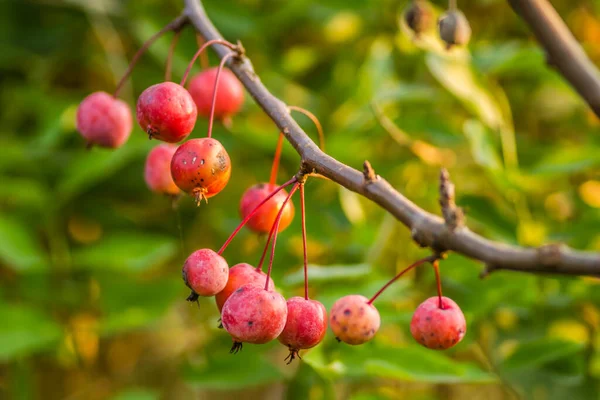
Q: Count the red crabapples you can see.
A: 12